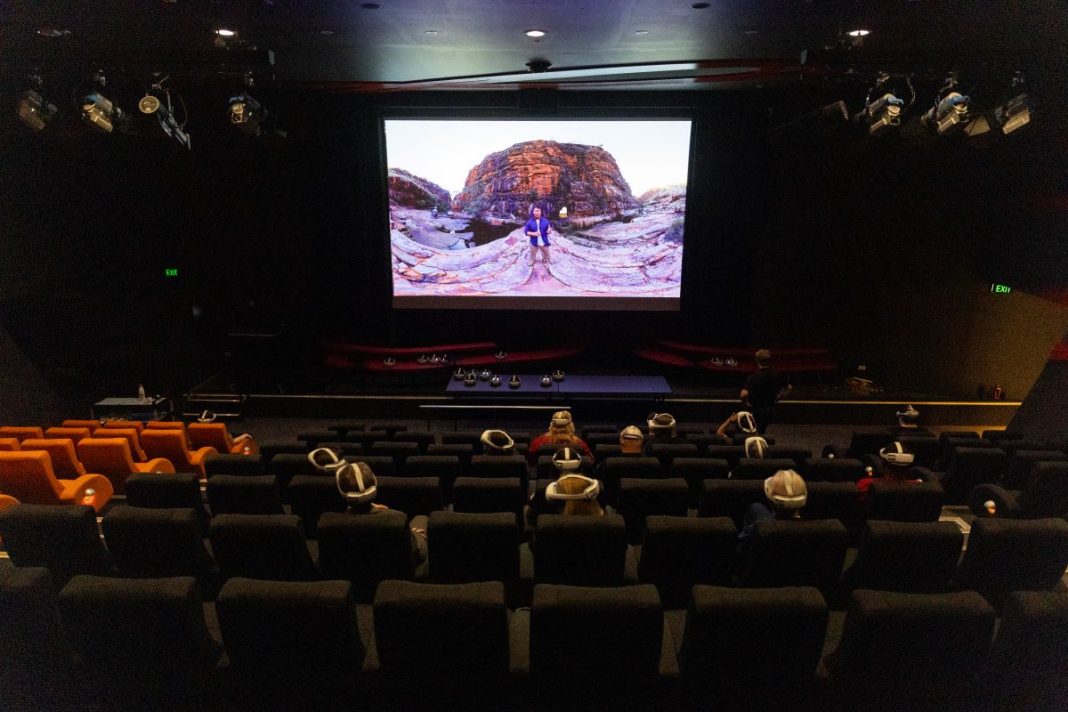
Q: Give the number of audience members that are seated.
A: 14